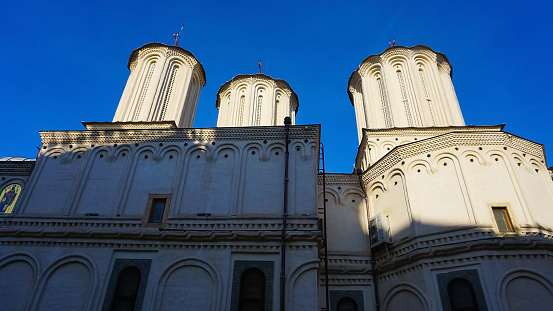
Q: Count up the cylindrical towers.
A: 3